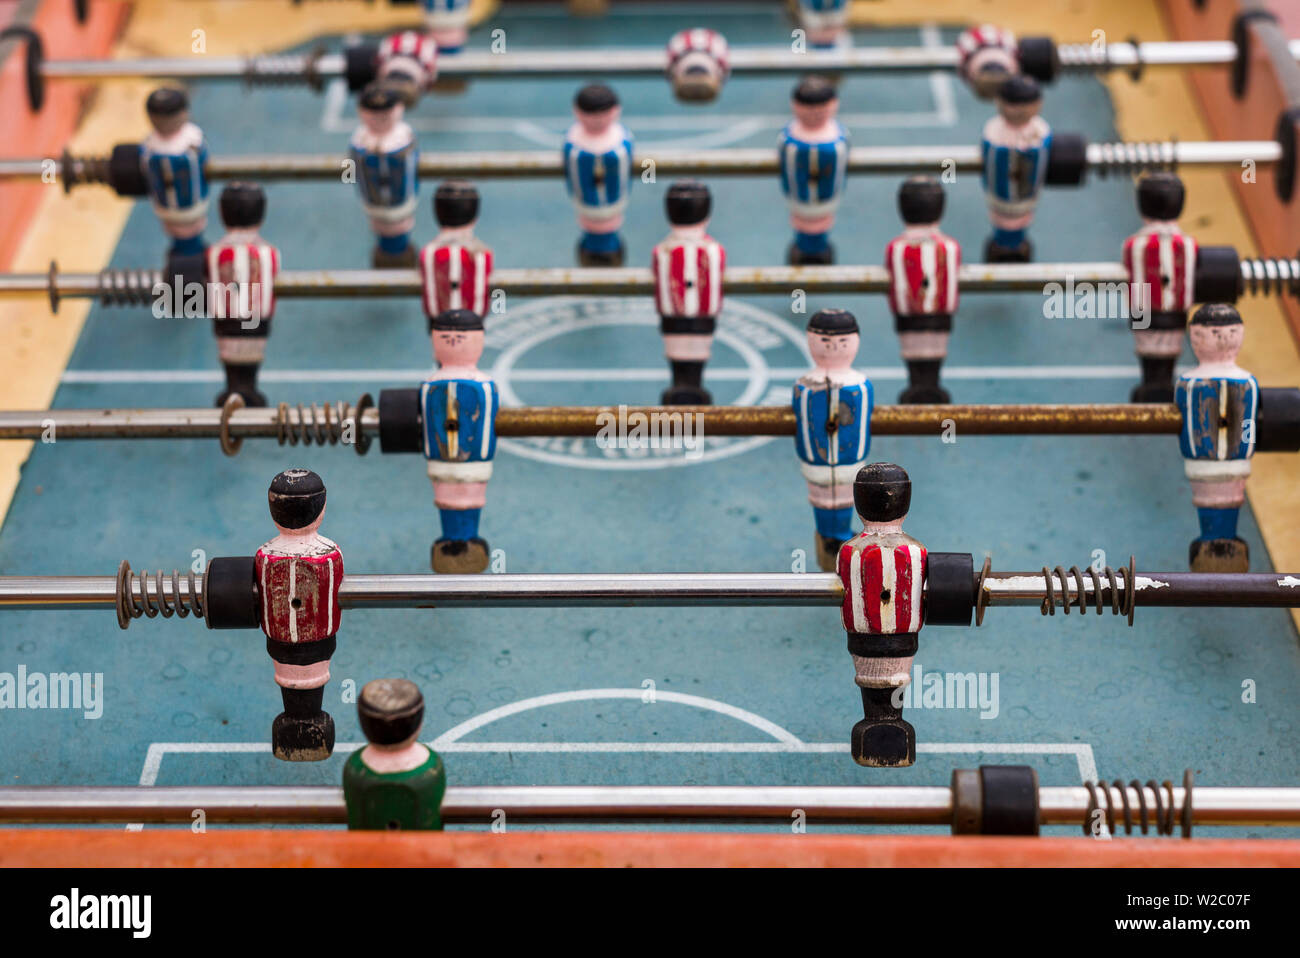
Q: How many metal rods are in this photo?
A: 6